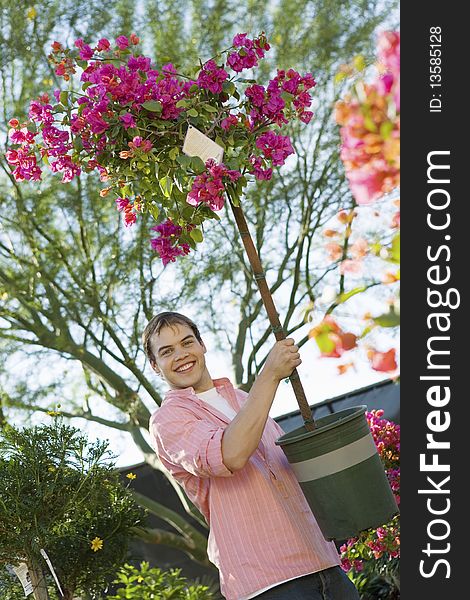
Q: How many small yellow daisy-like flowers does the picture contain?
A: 3